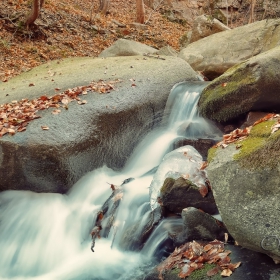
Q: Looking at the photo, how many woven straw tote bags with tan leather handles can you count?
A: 0